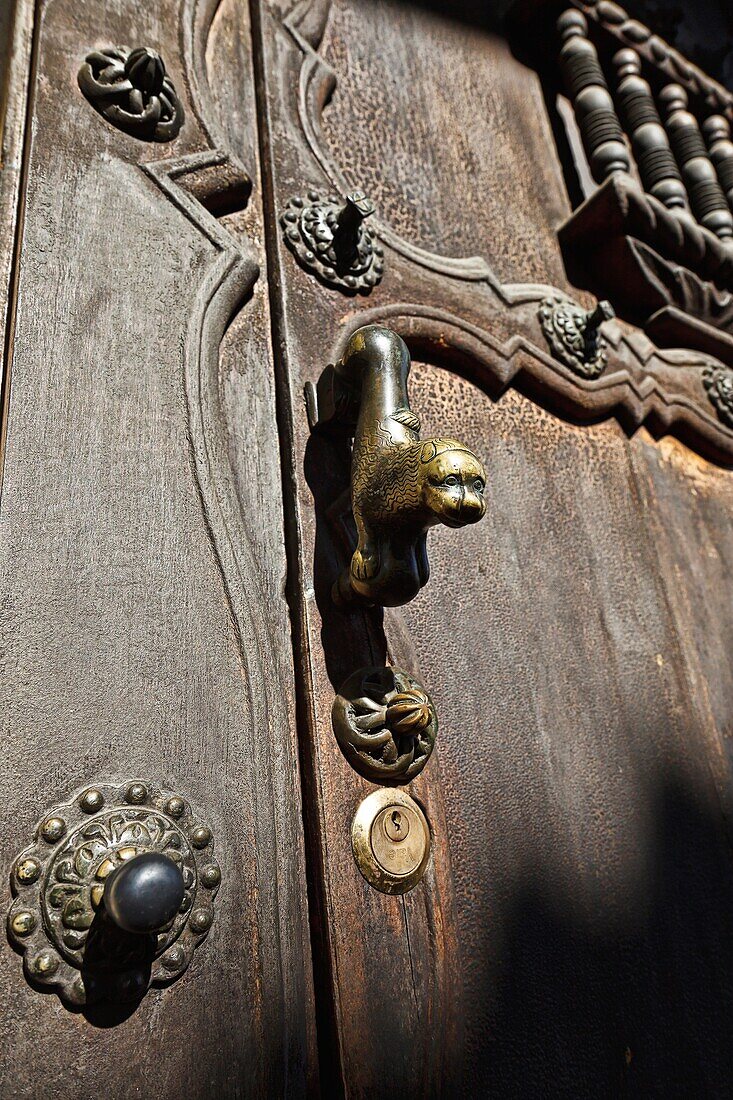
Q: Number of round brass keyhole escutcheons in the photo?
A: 1